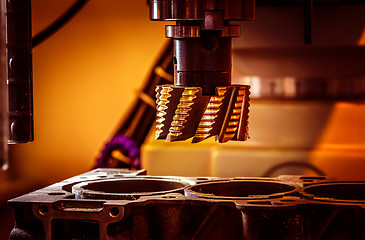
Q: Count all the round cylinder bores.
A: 3